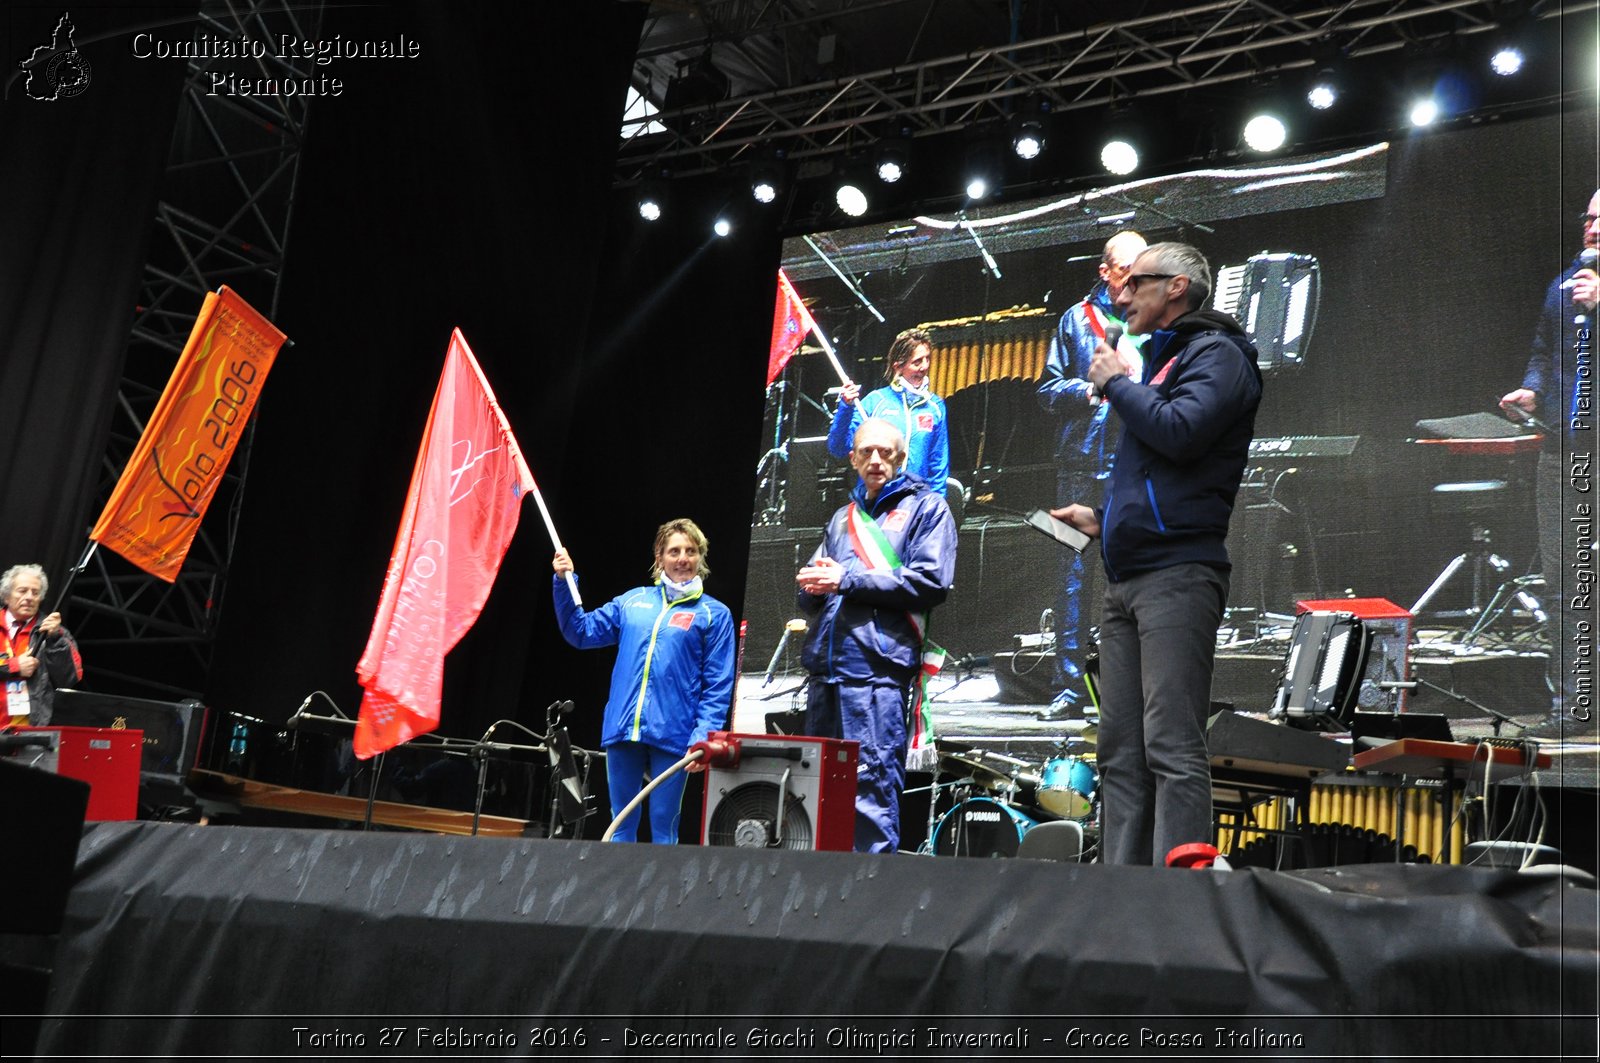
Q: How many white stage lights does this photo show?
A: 12